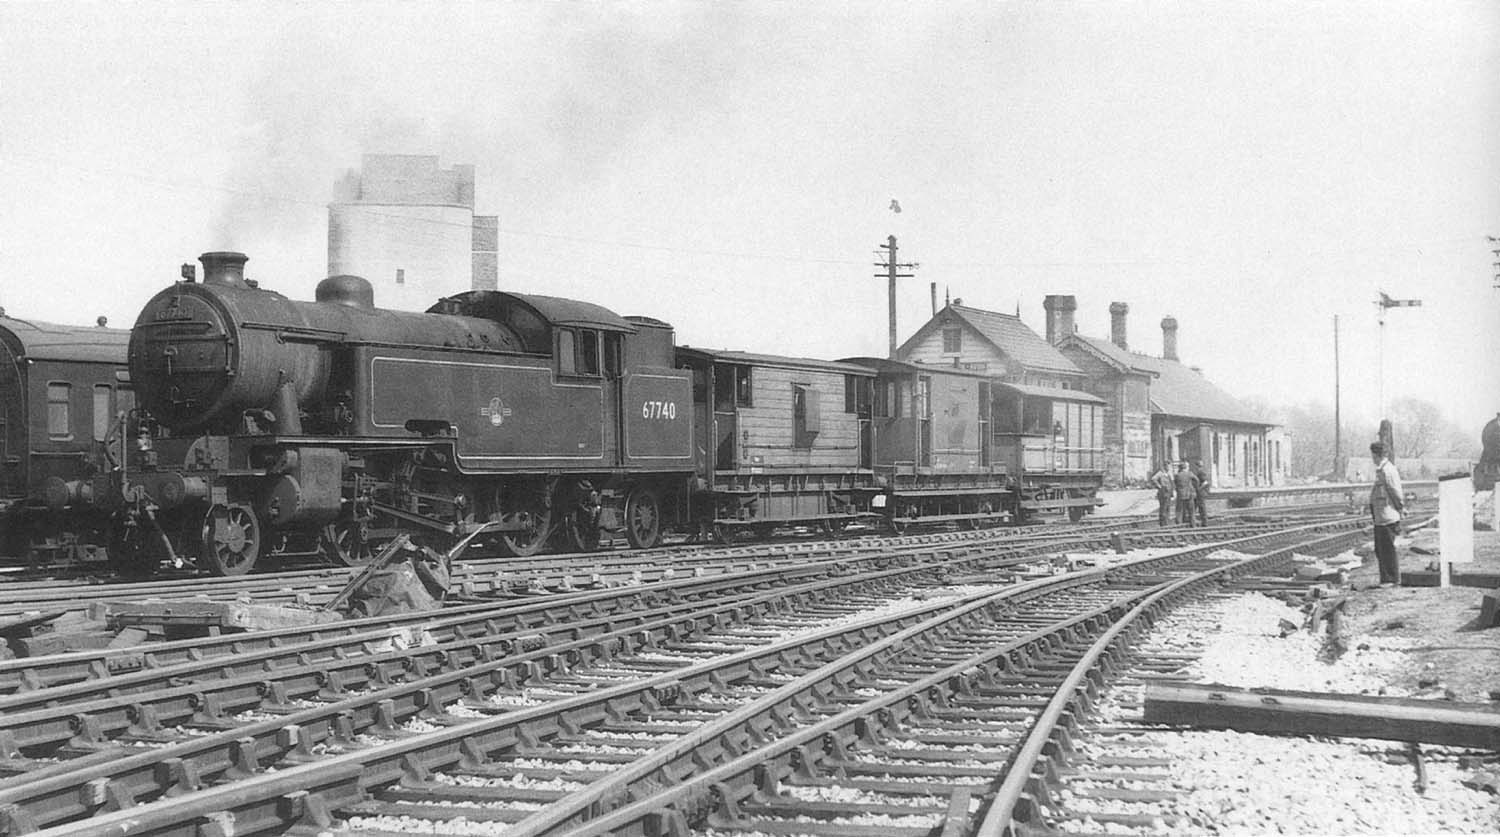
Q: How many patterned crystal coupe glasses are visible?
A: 0